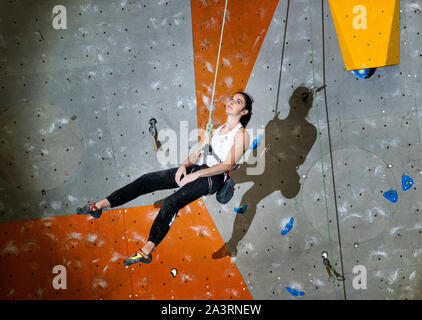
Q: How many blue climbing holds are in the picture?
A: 7